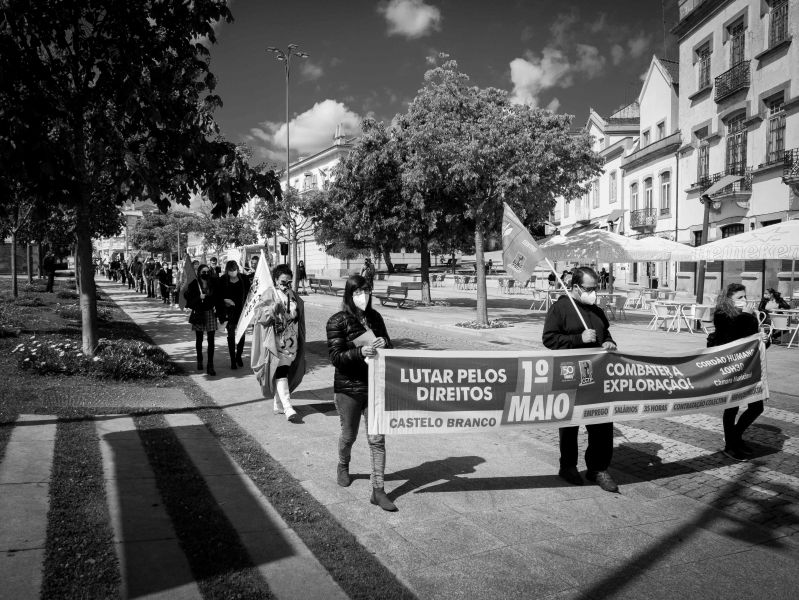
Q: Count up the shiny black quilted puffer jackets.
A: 1